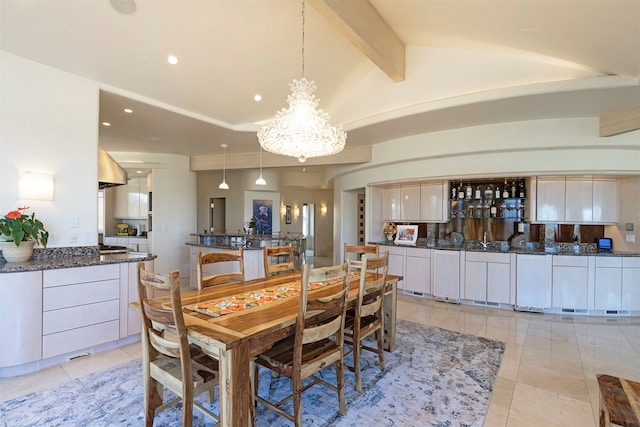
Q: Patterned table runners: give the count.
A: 1